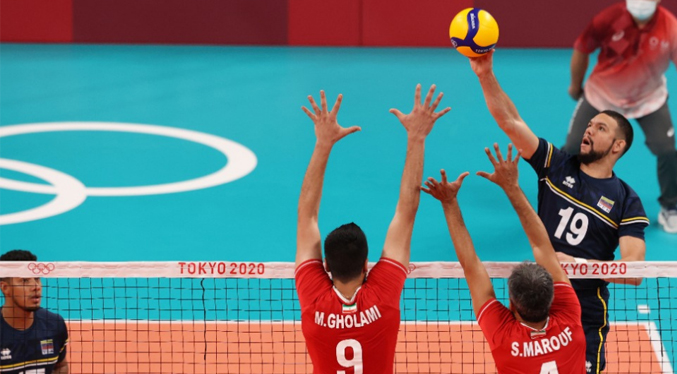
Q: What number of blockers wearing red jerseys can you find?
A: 2